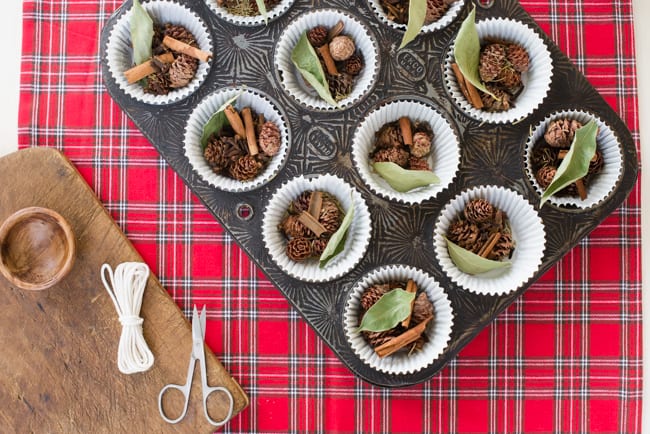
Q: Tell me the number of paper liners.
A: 11